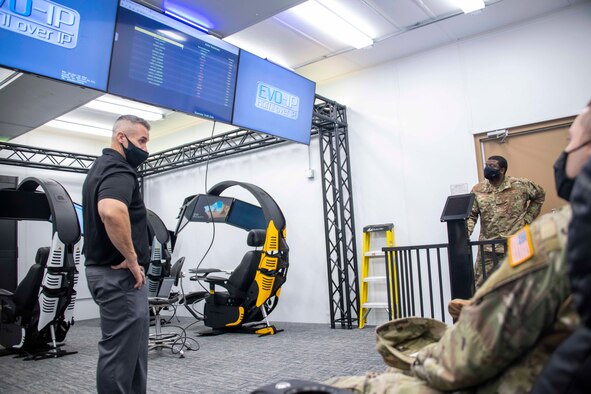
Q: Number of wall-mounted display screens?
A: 3